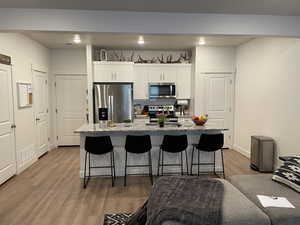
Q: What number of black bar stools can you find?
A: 4